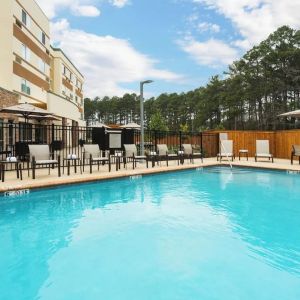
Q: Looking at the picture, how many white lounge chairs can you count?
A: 2